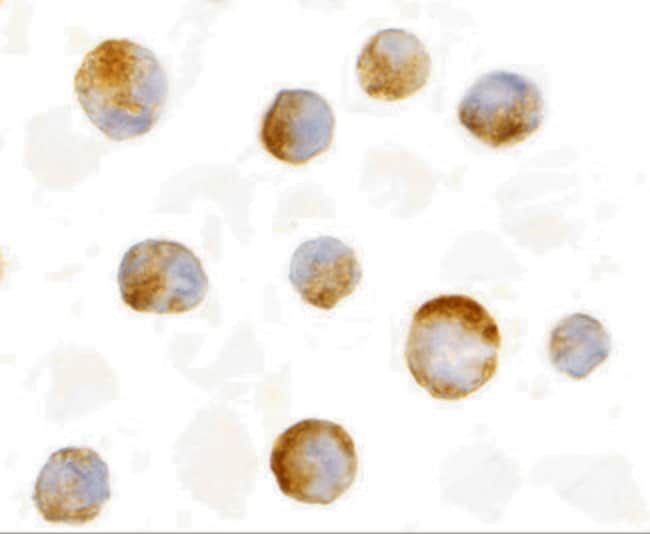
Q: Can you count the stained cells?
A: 10